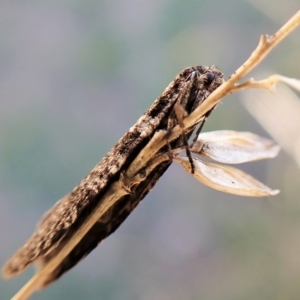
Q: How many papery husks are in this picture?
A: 2